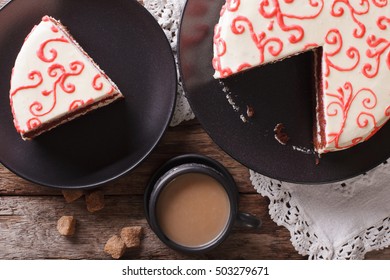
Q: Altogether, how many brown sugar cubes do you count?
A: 5